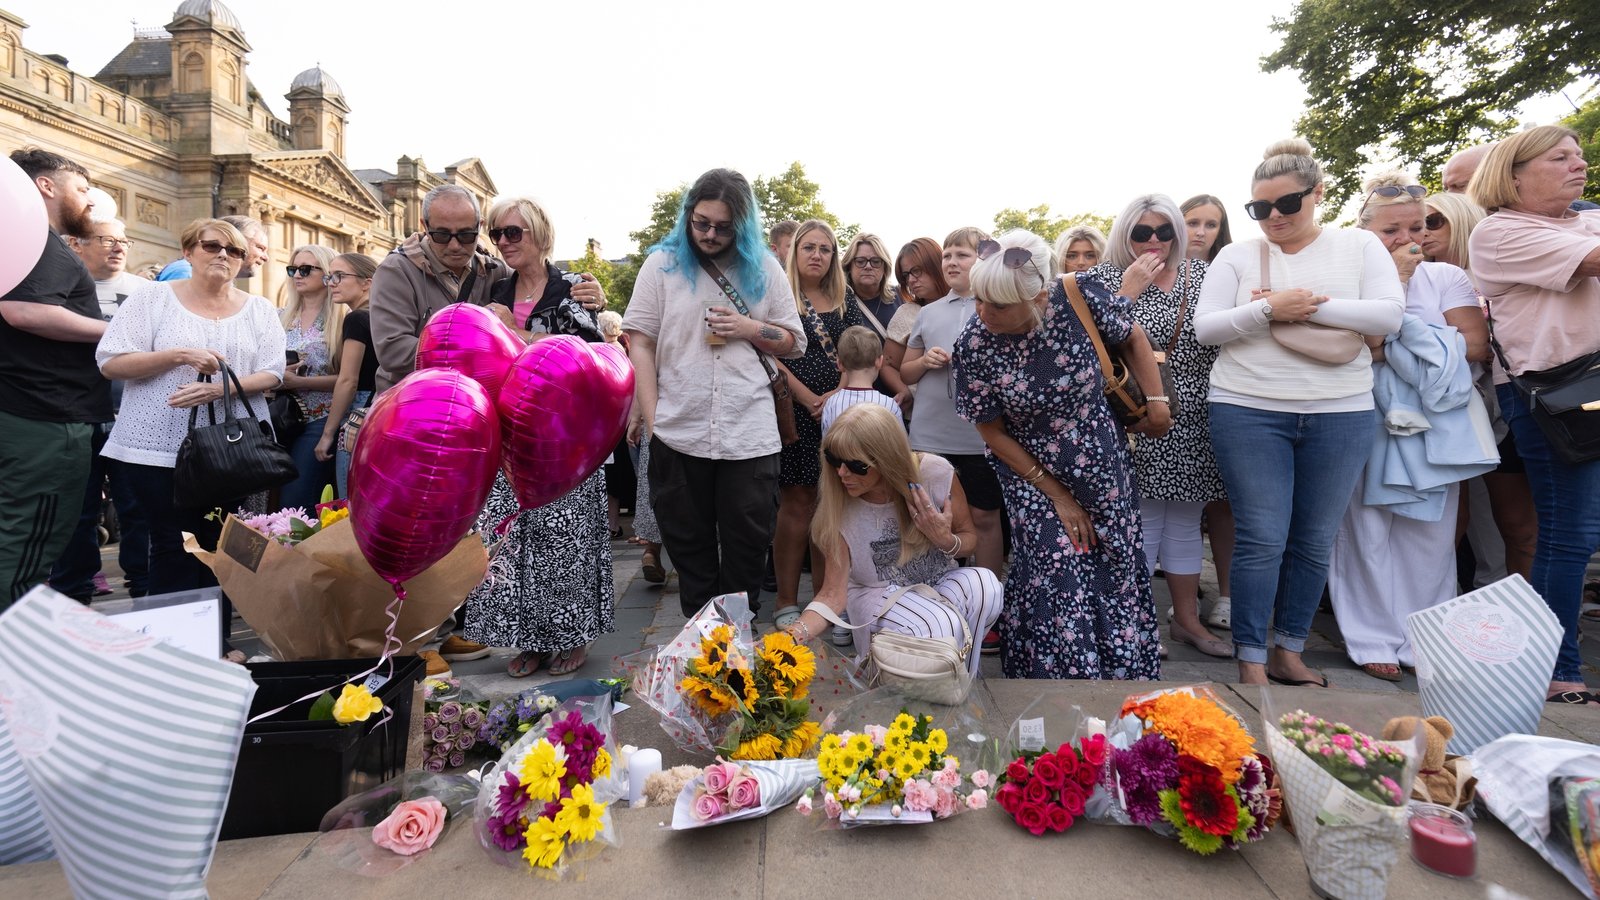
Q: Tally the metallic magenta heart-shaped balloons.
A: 3